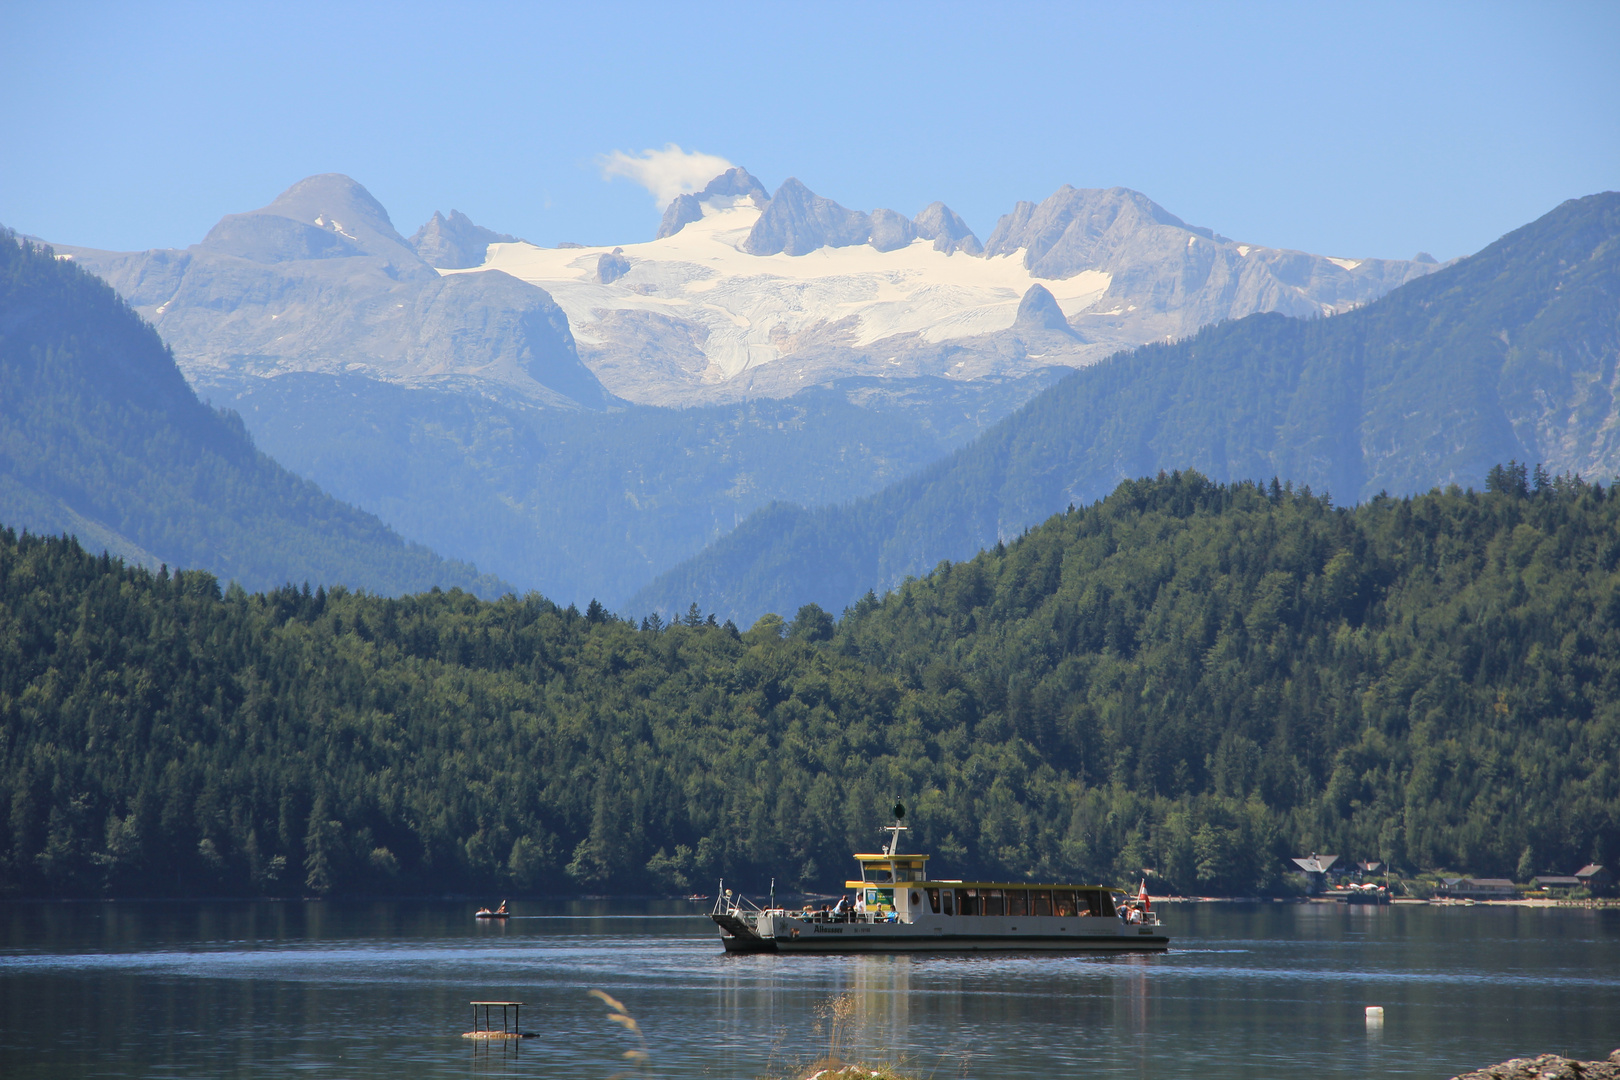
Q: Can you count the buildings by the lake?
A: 5